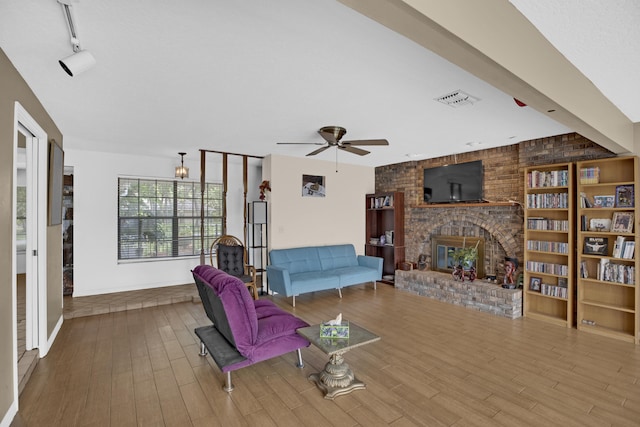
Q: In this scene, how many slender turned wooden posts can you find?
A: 3